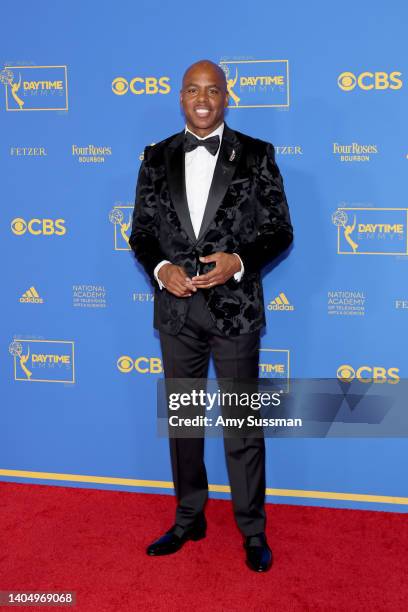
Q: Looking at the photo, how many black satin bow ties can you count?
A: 1